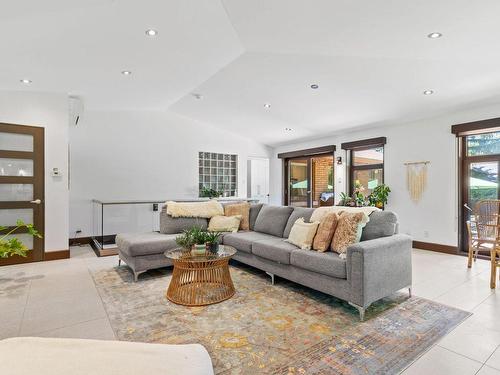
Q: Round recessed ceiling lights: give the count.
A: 8